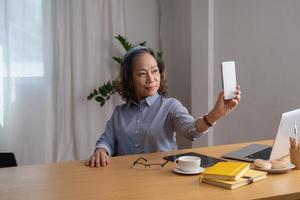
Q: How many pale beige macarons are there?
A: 2